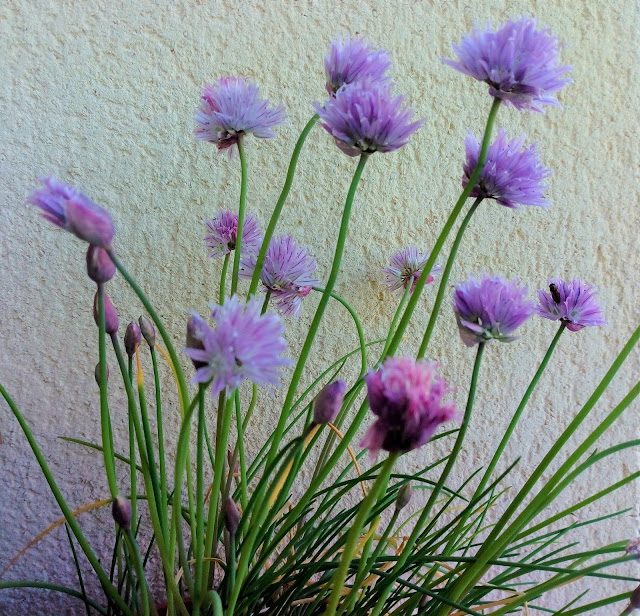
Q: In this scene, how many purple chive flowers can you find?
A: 13